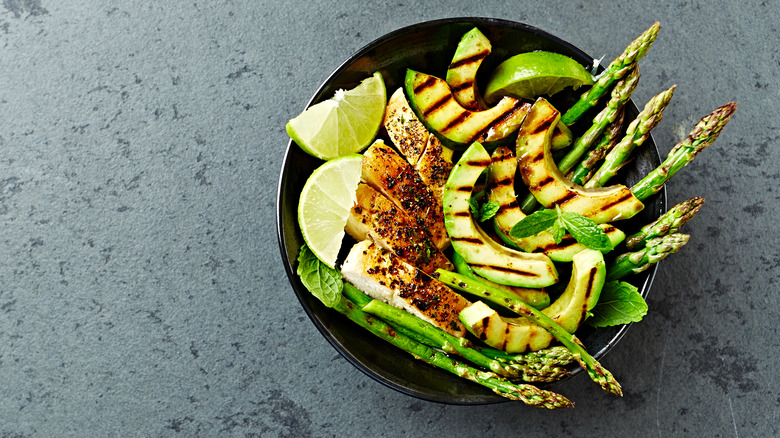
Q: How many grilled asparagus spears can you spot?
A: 11